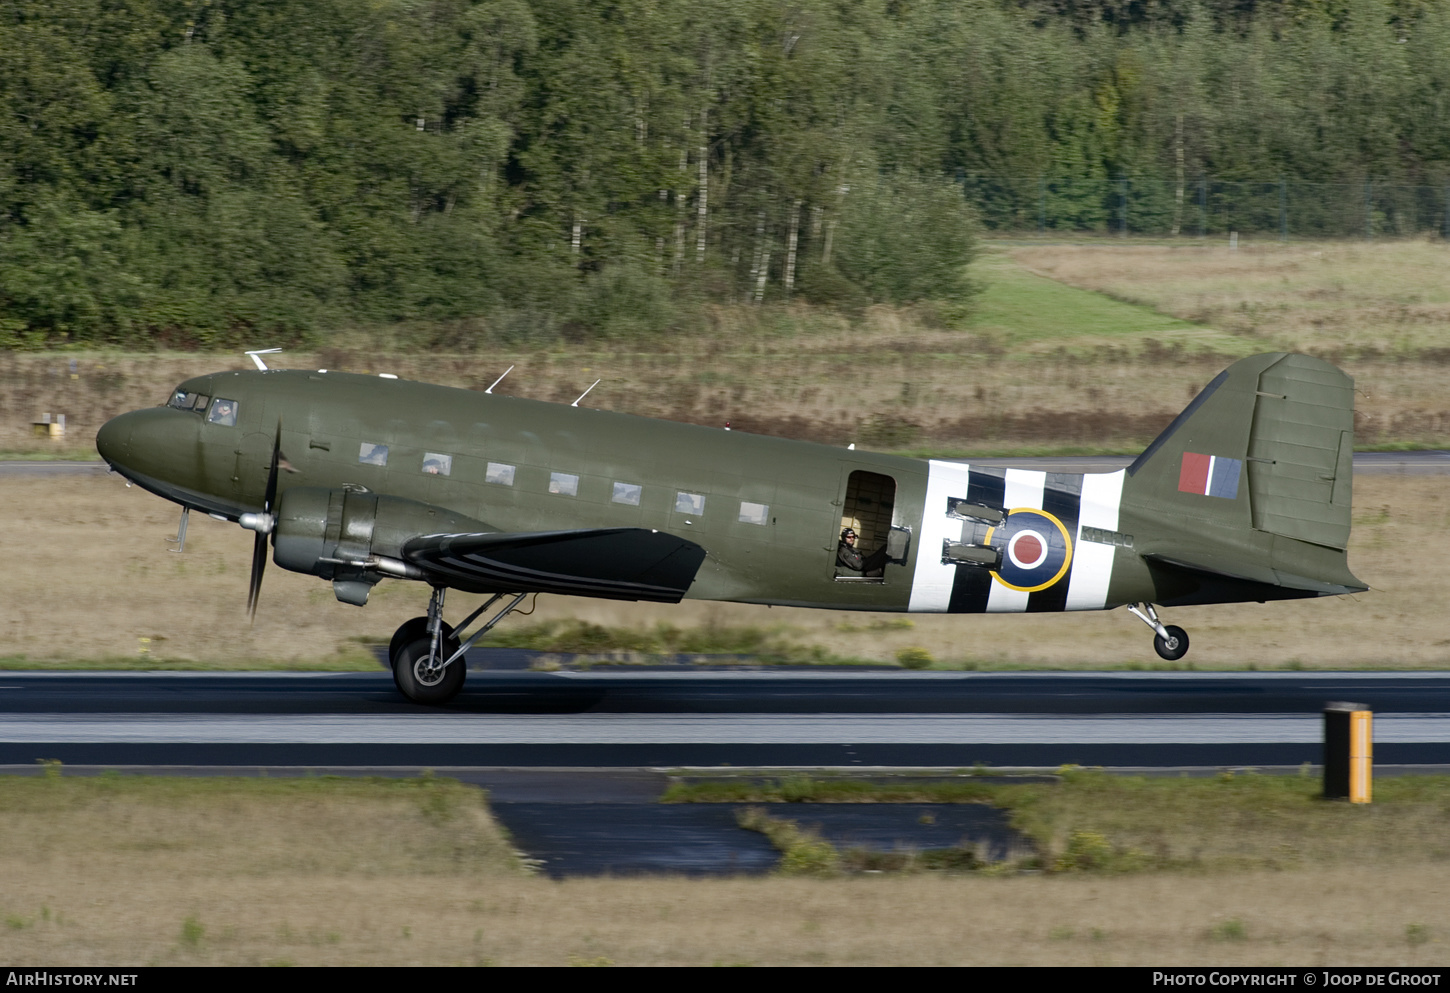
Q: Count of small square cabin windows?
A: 7